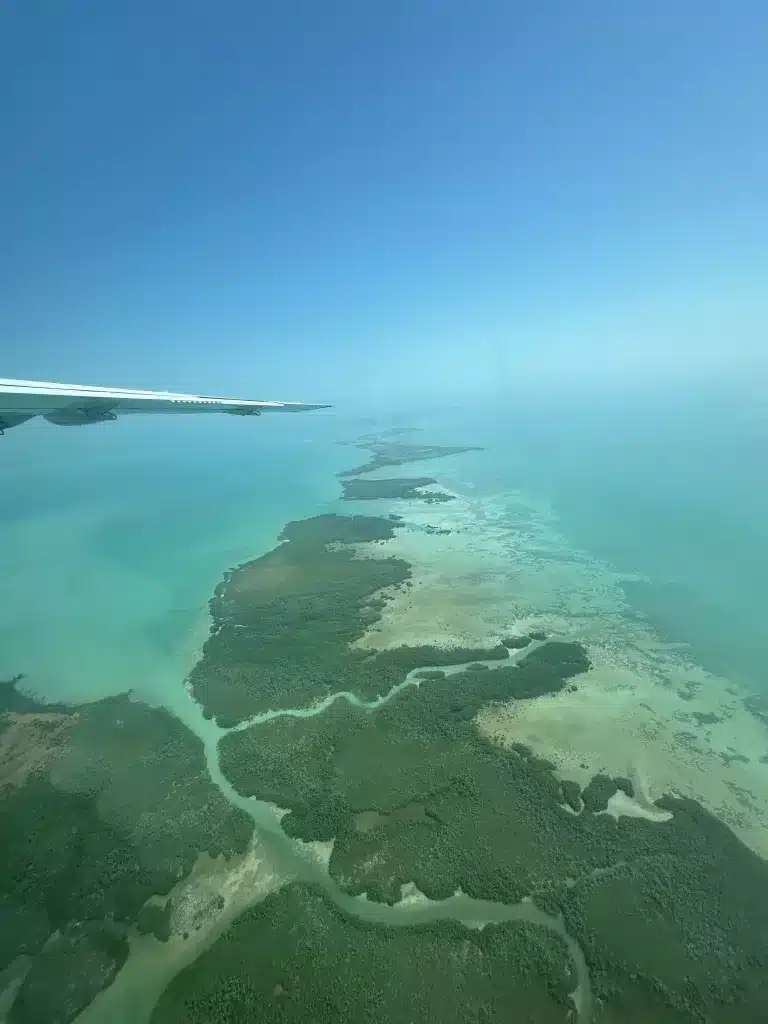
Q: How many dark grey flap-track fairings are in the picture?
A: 3